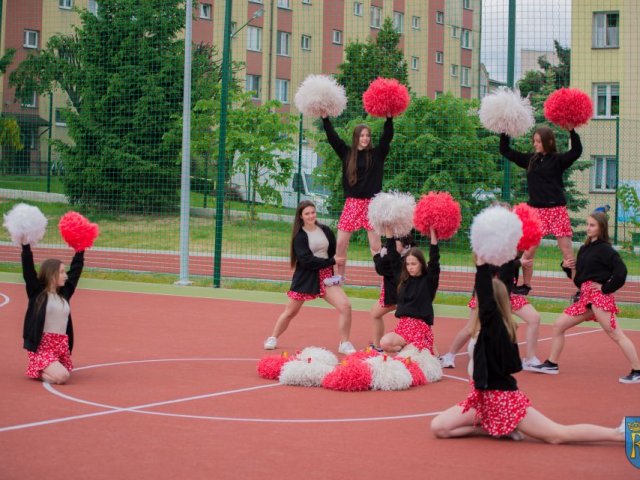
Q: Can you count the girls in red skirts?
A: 9